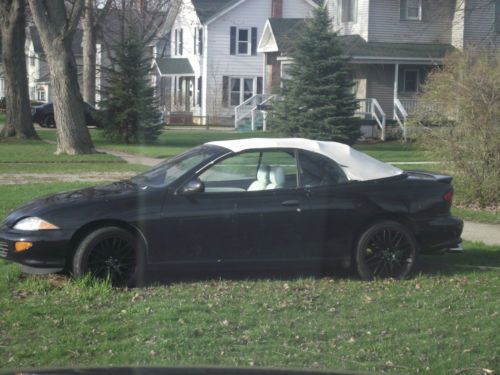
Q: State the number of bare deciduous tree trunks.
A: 3